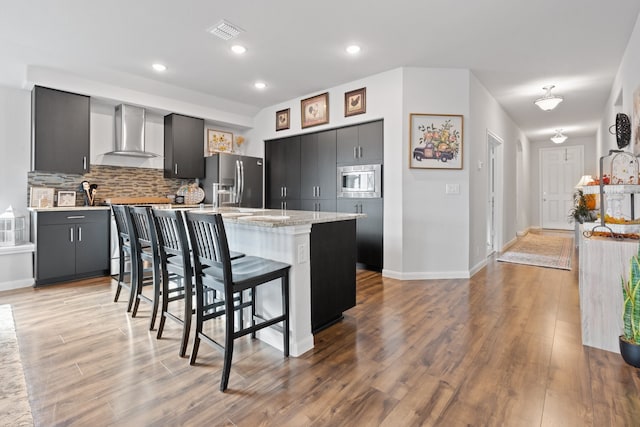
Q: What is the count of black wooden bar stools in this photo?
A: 4